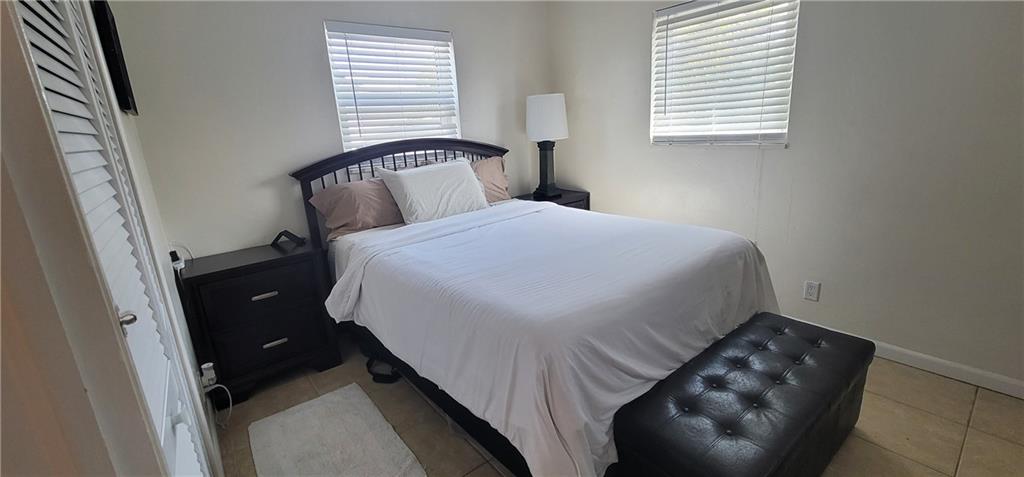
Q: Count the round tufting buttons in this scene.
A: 10